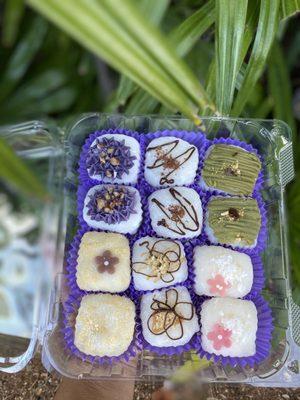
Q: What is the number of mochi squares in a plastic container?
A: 12